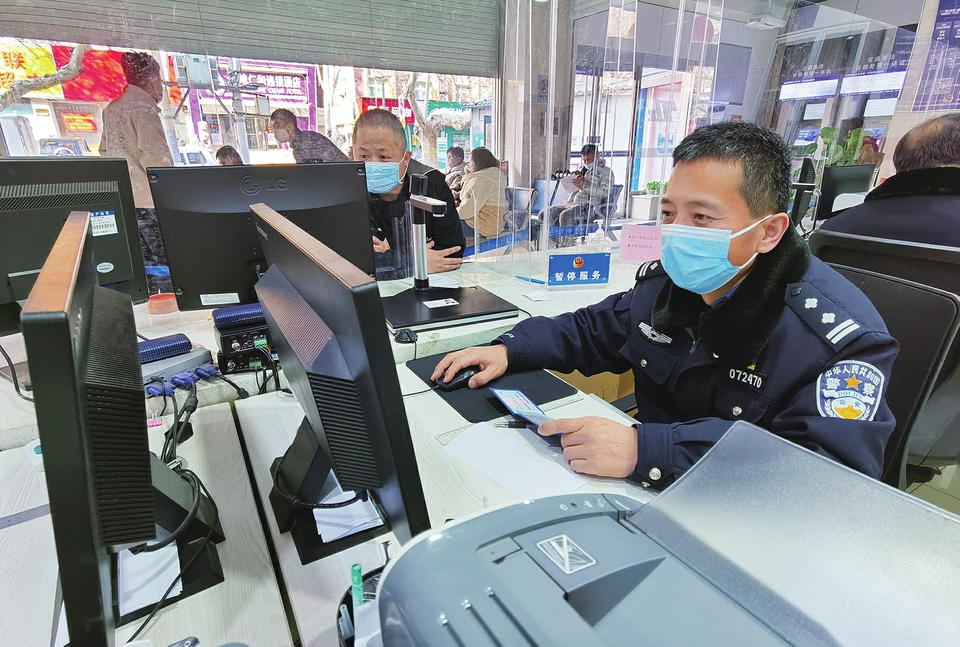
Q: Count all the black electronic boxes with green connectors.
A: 2